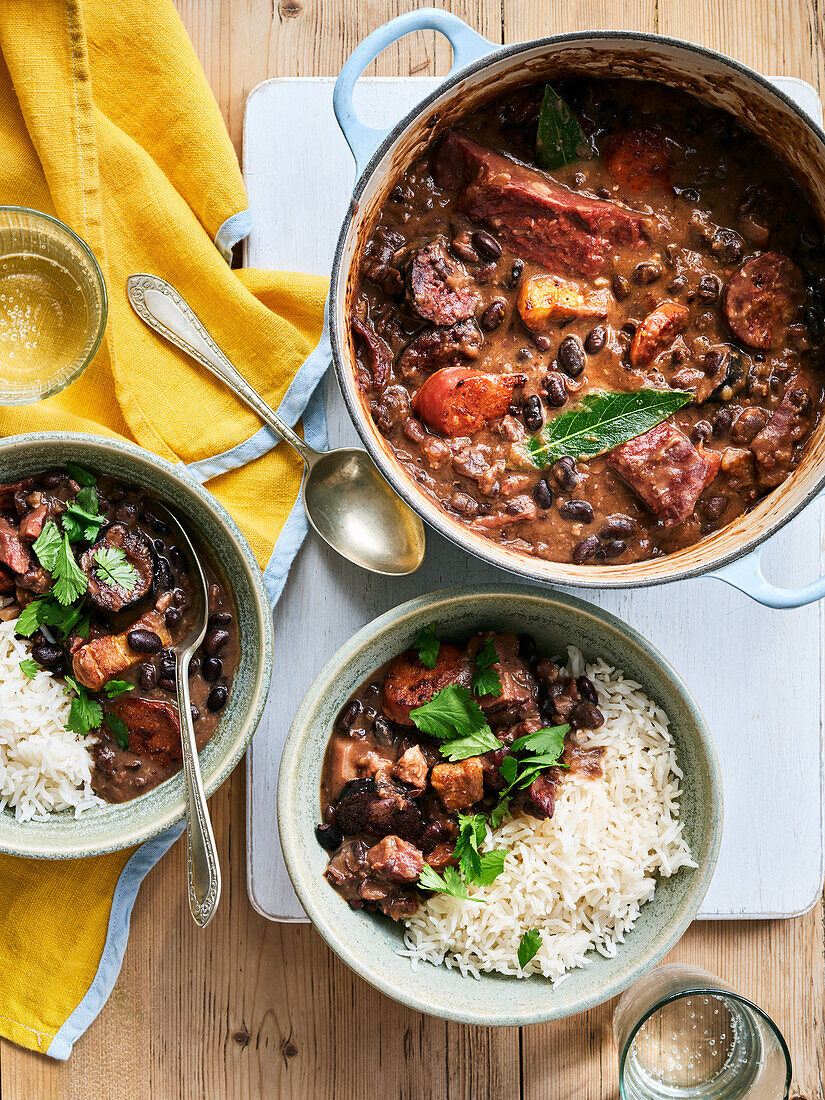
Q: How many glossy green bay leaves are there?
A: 2